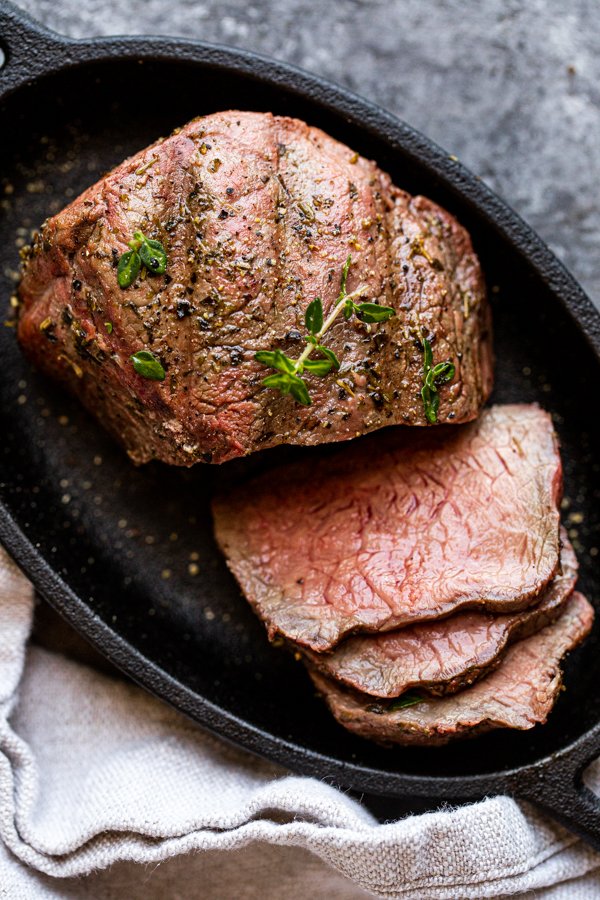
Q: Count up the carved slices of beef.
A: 3